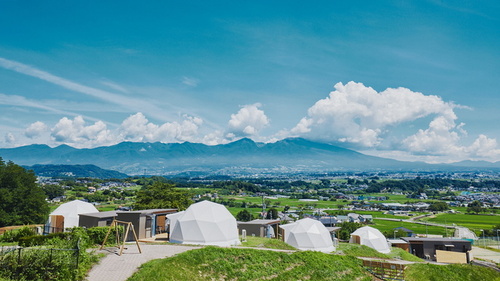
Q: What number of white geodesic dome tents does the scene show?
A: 4